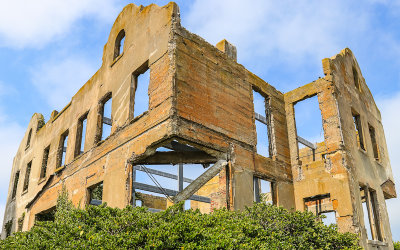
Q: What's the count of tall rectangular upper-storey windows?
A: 11